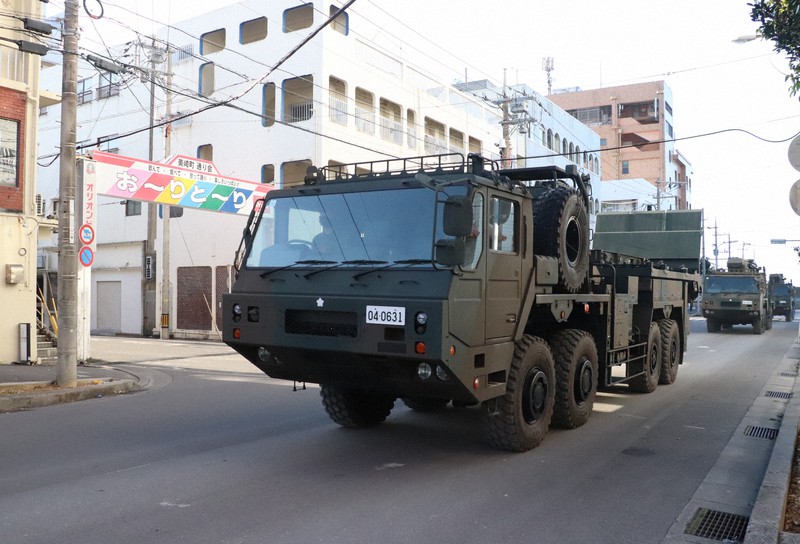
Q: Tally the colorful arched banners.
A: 1